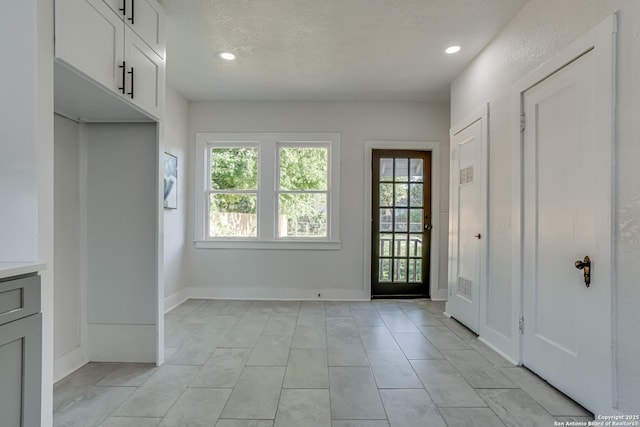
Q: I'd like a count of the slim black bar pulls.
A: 4